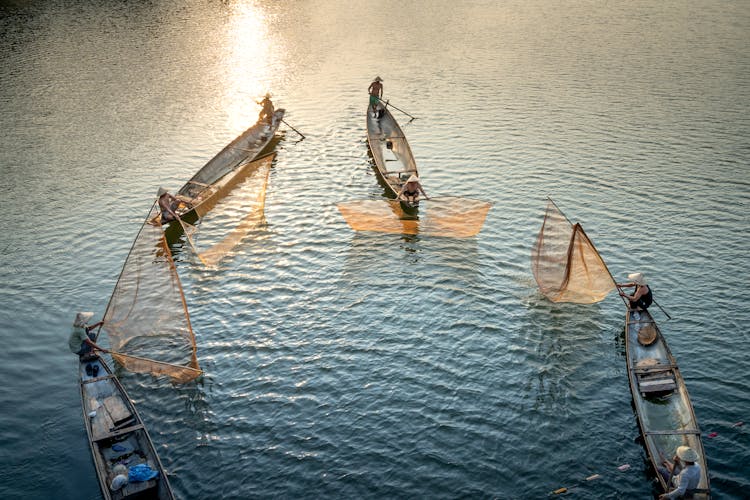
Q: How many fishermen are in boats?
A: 7